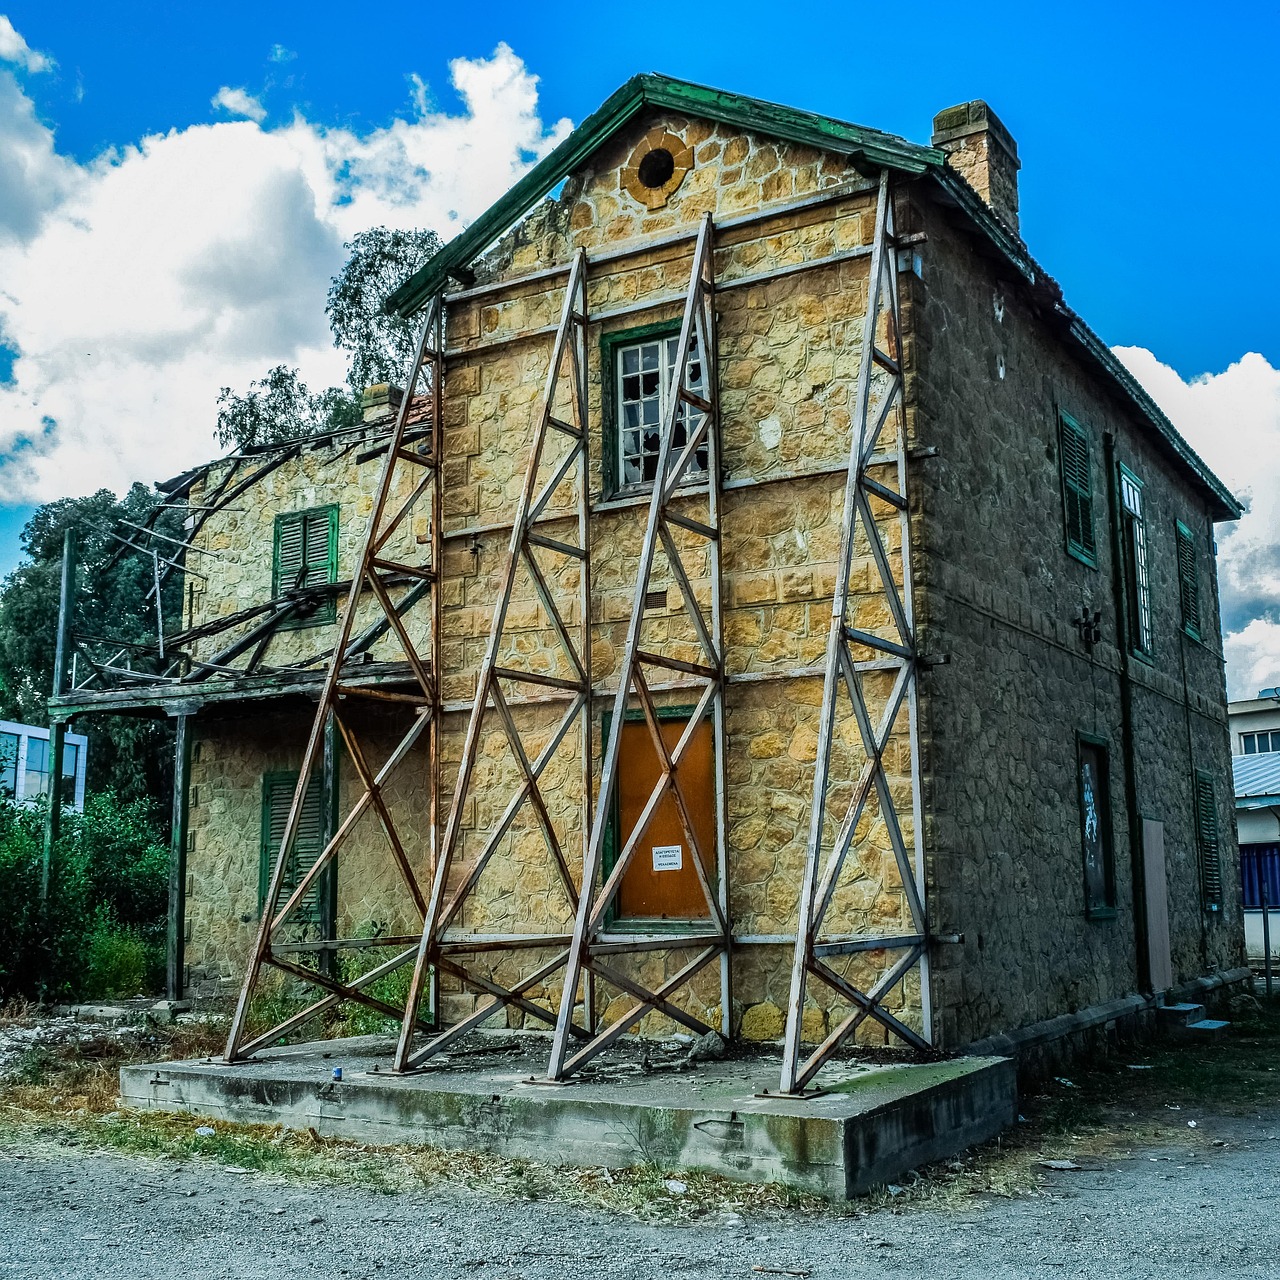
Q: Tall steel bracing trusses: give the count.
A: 4